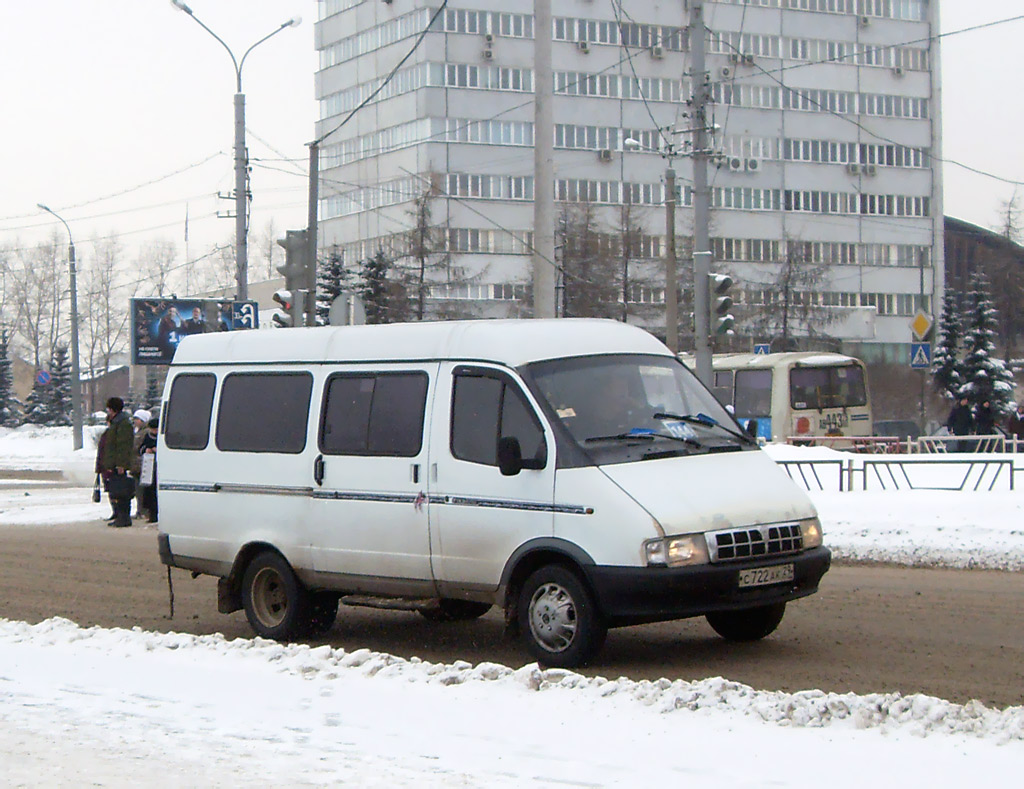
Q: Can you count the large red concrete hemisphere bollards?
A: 0